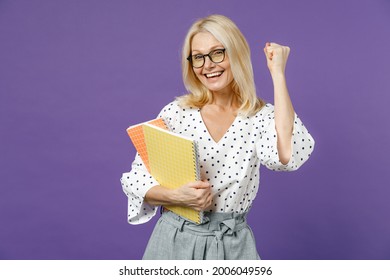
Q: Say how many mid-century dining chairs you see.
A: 0